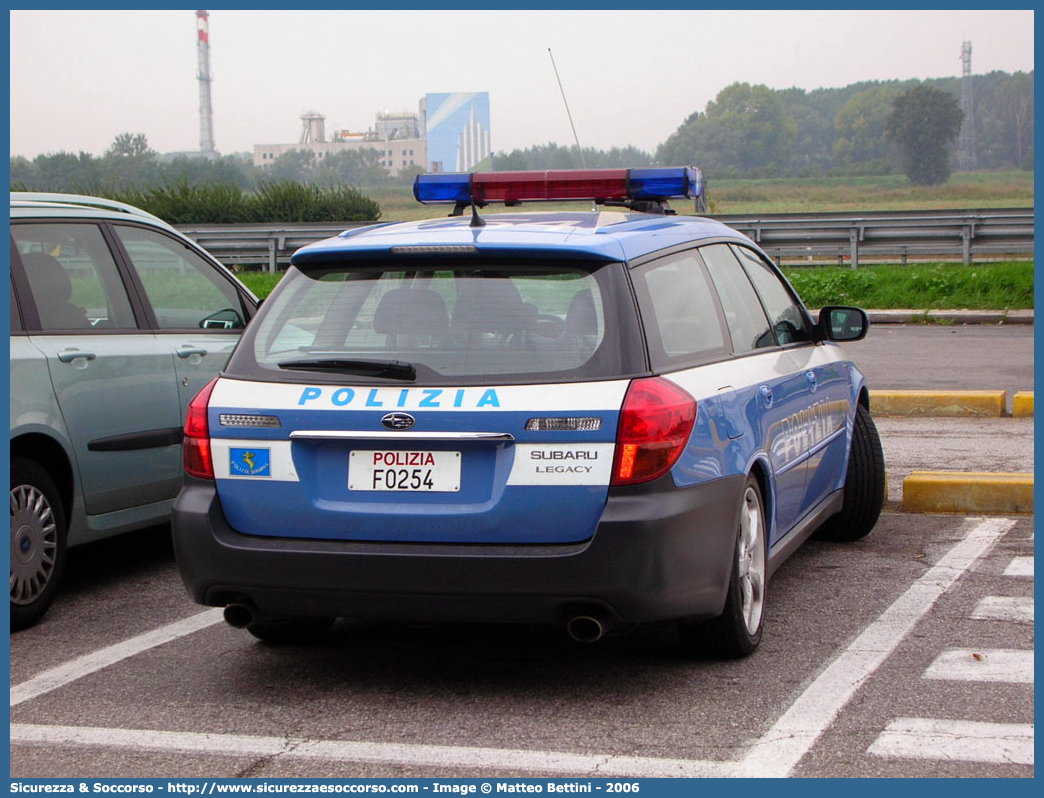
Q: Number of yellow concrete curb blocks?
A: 3